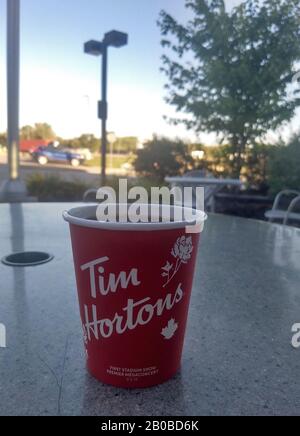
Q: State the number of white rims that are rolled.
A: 1